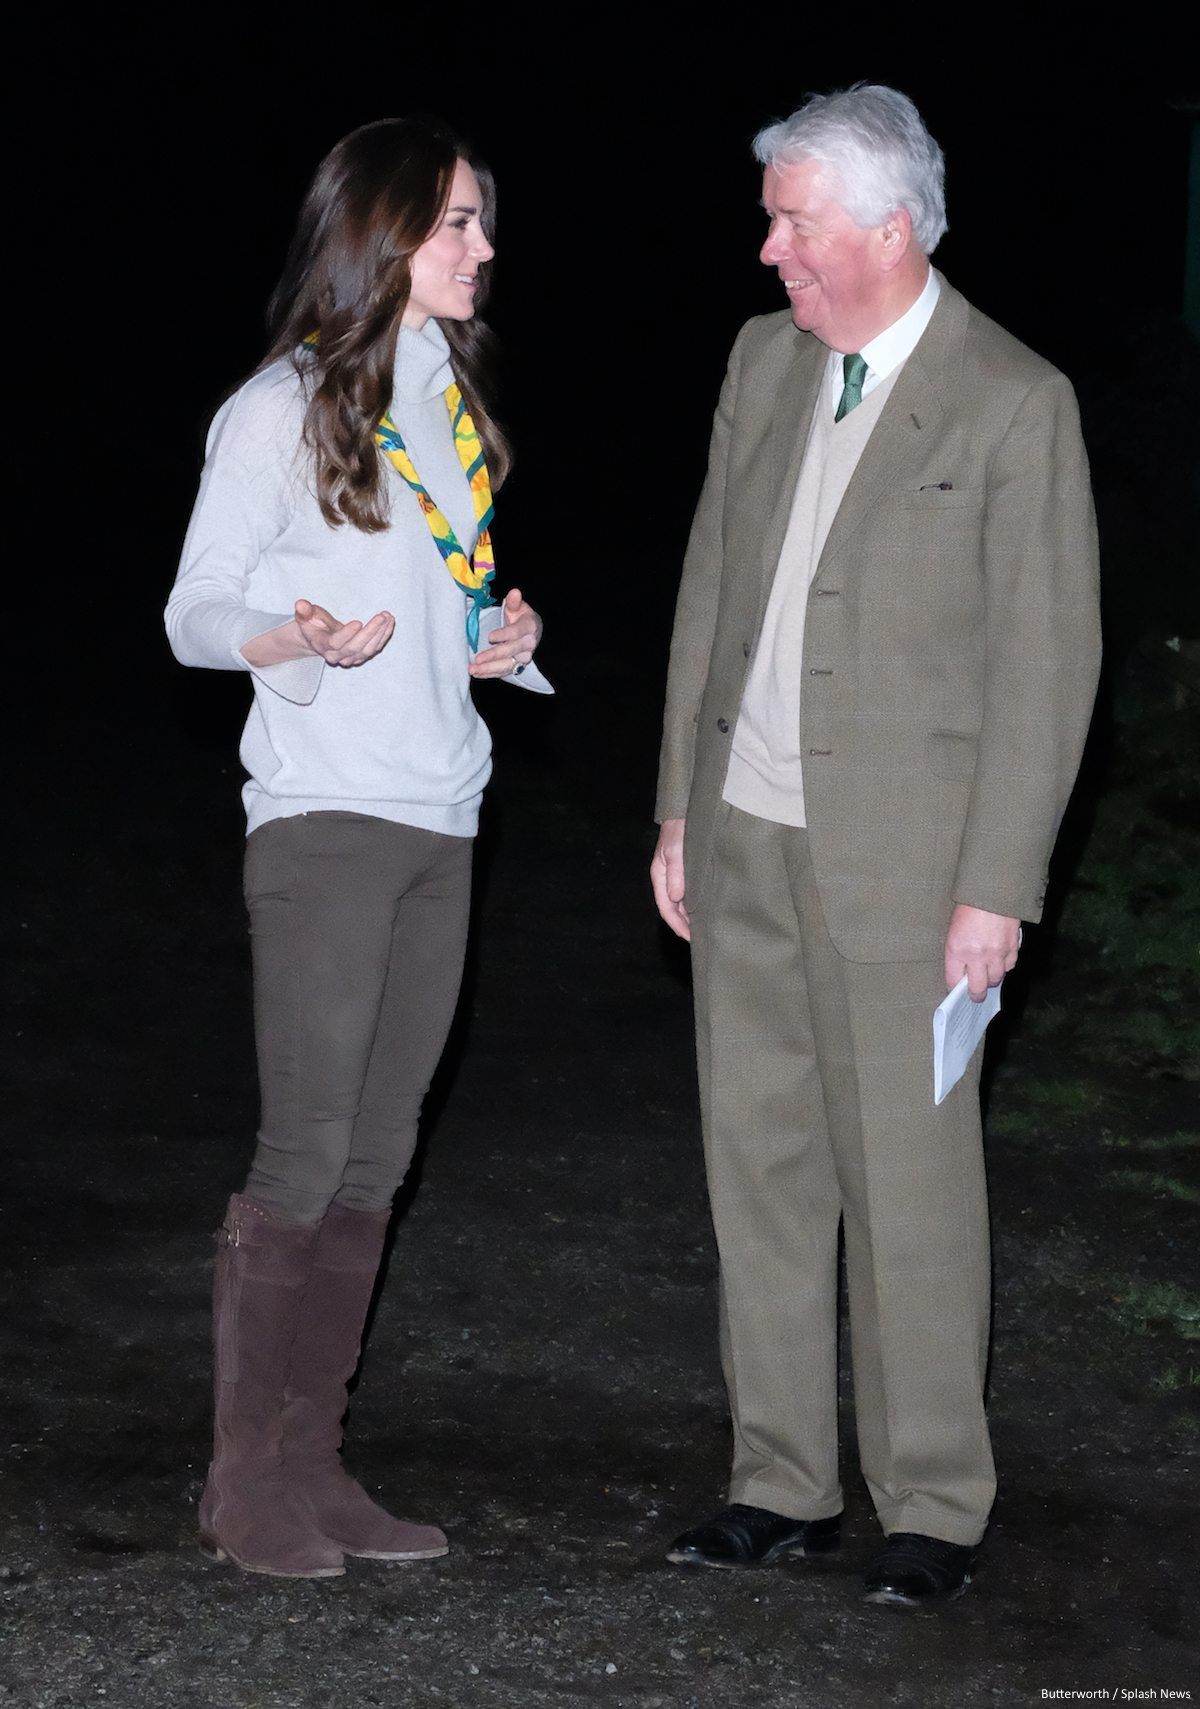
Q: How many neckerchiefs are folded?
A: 1